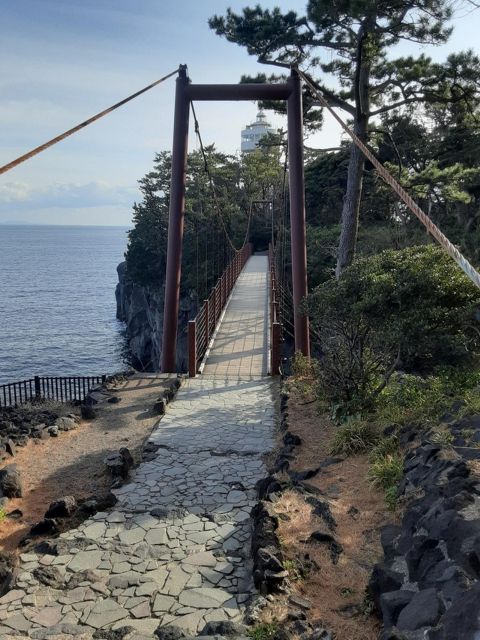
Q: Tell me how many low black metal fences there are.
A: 1